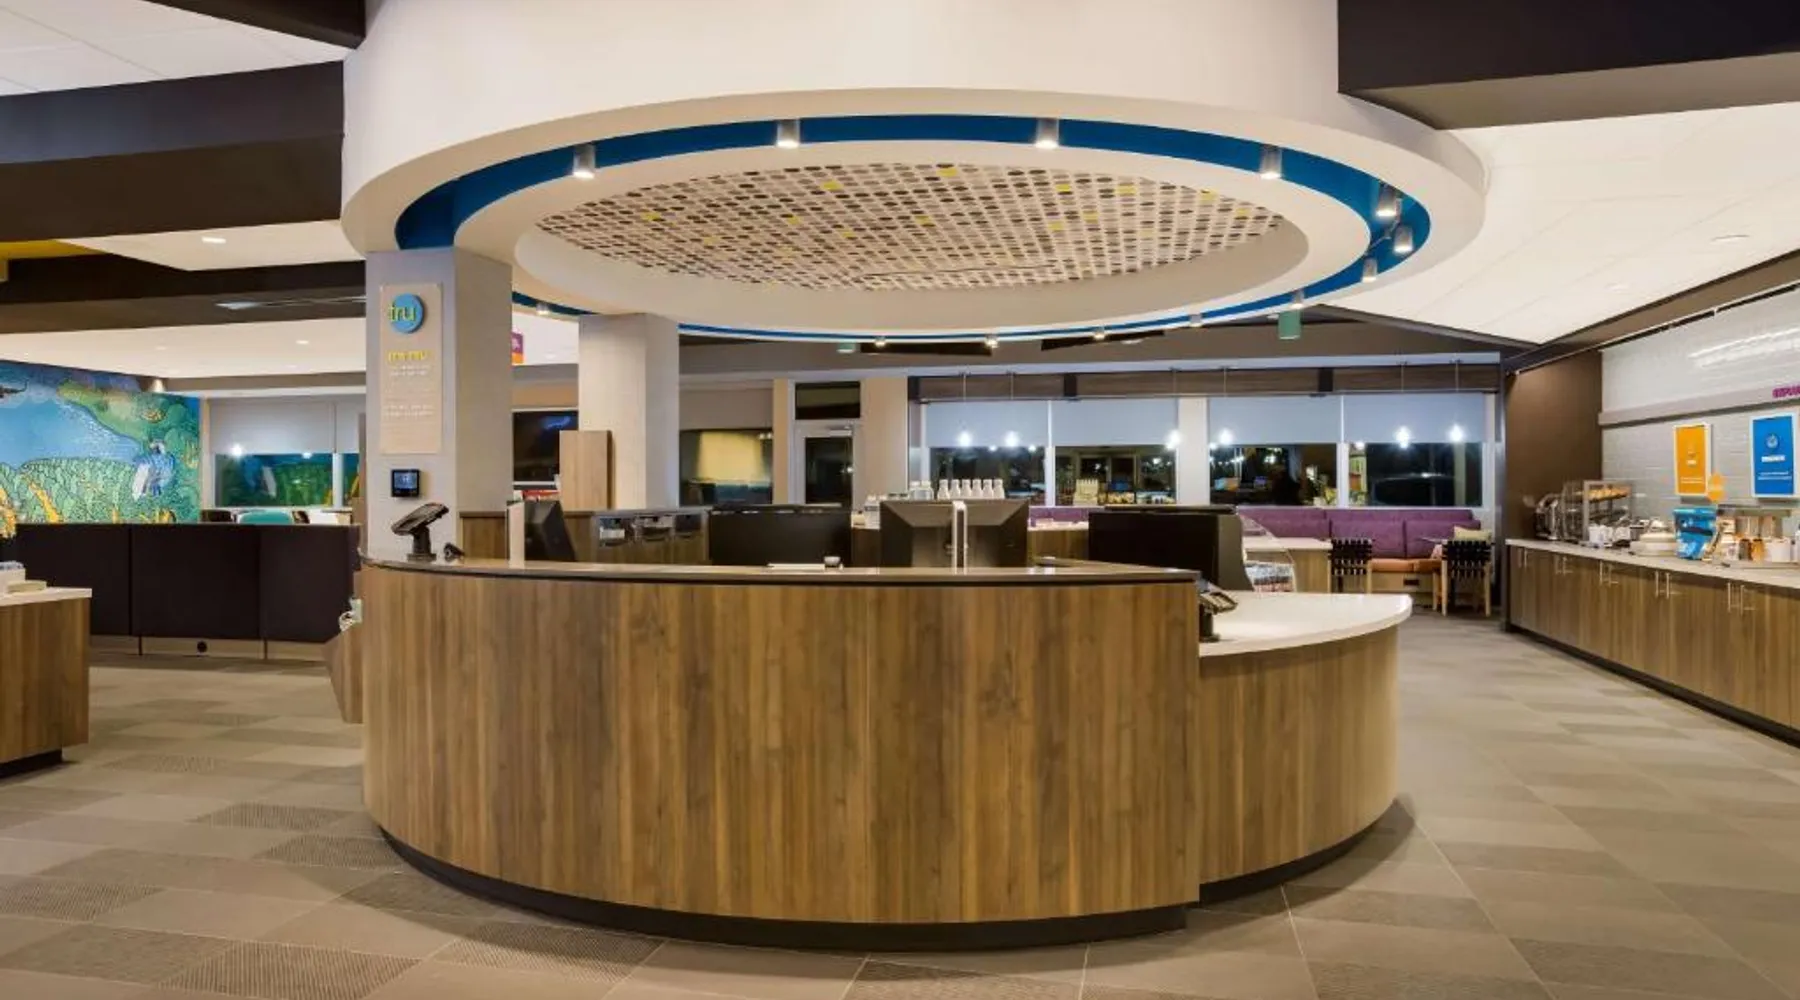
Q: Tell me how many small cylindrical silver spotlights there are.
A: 13